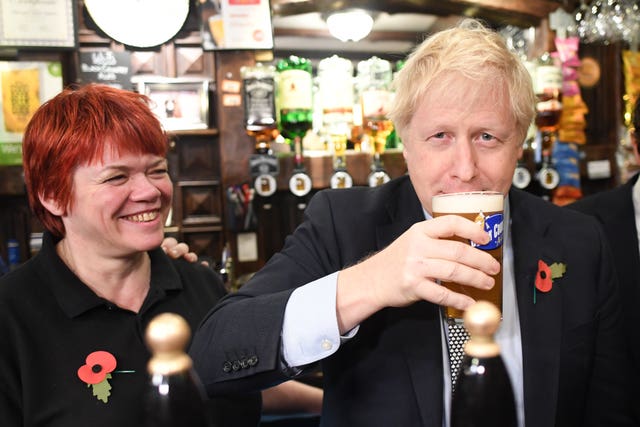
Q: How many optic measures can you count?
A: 6